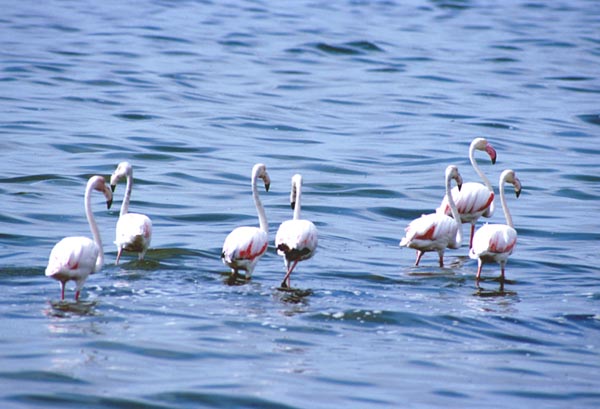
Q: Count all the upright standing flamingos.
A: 7